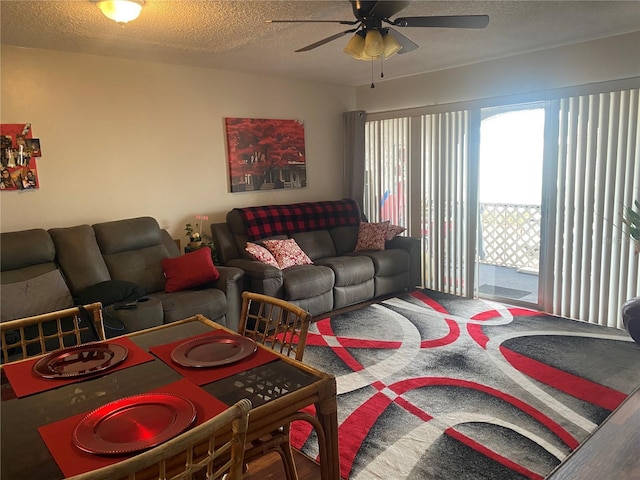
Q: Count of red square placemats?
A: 3